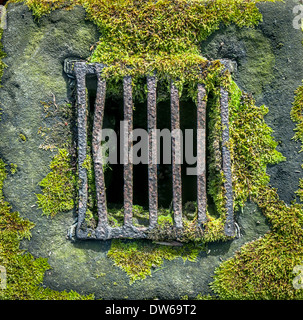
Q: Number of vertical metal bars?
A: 7